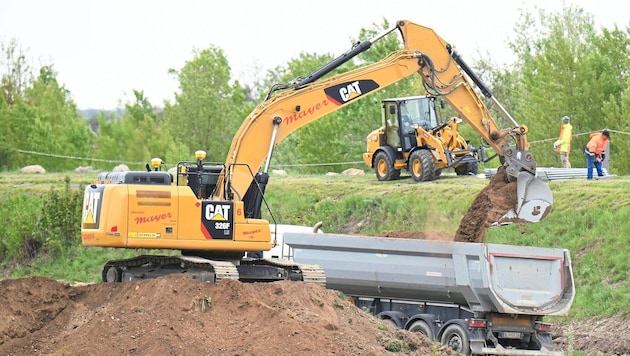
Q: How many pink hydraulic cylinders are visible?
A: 0